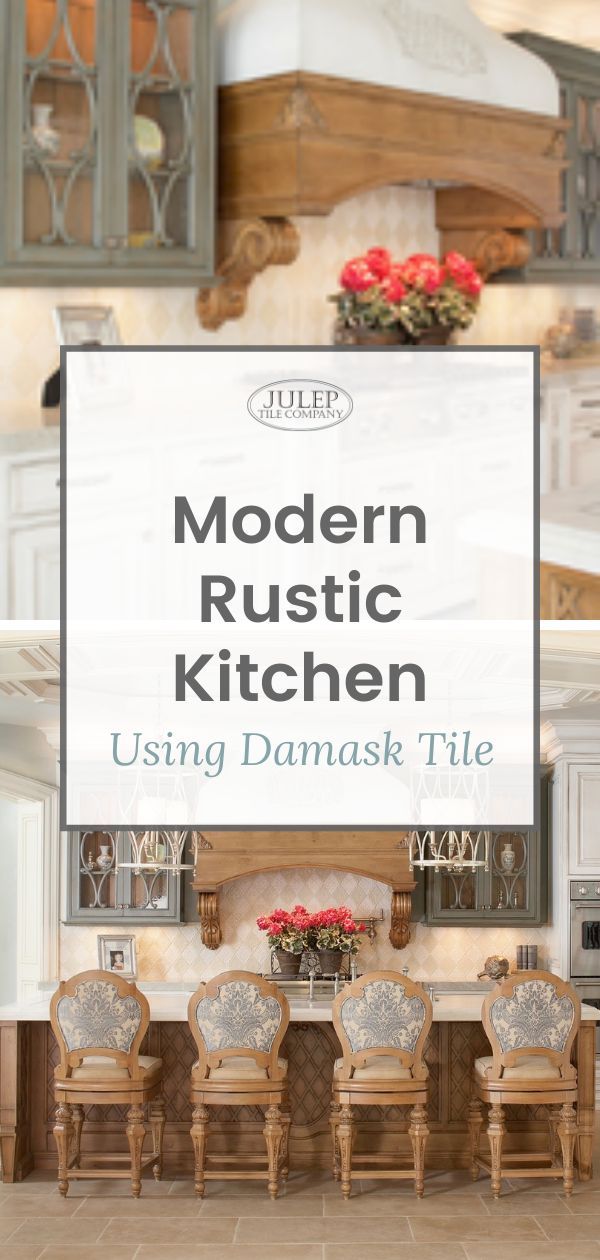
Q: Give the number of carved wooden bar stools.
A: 4